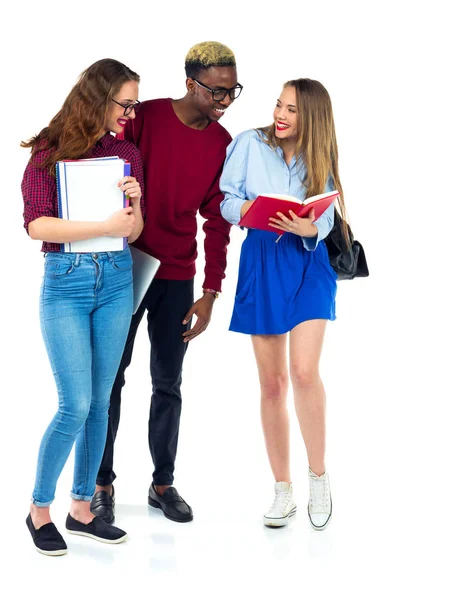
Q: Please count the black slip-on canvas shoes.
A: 2